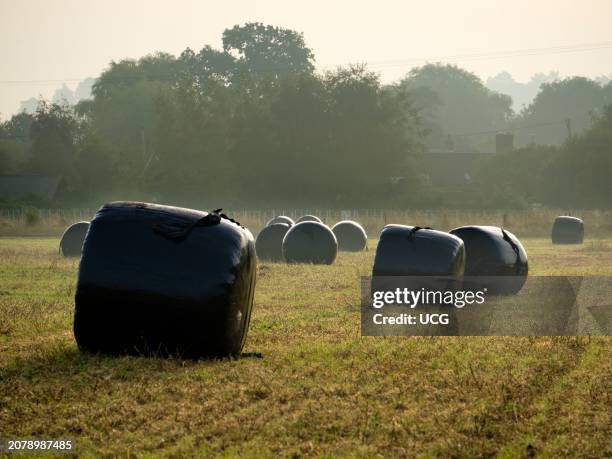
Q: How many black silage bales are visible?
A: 10